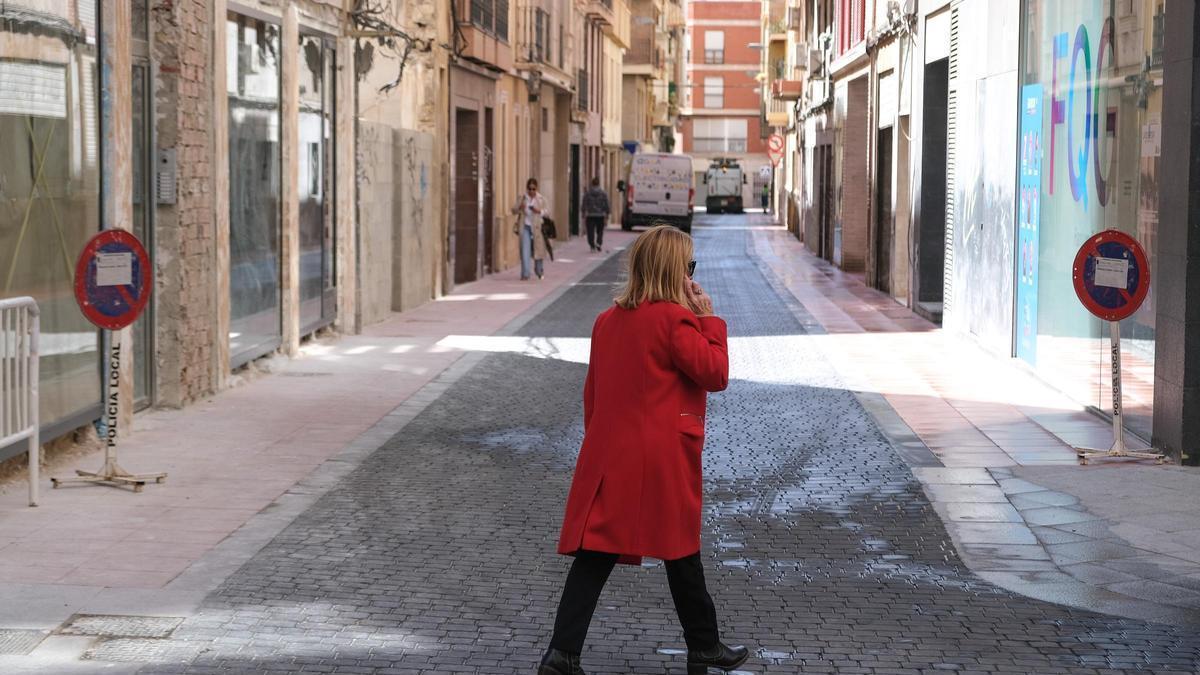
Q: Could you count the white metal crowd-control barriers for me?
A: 1